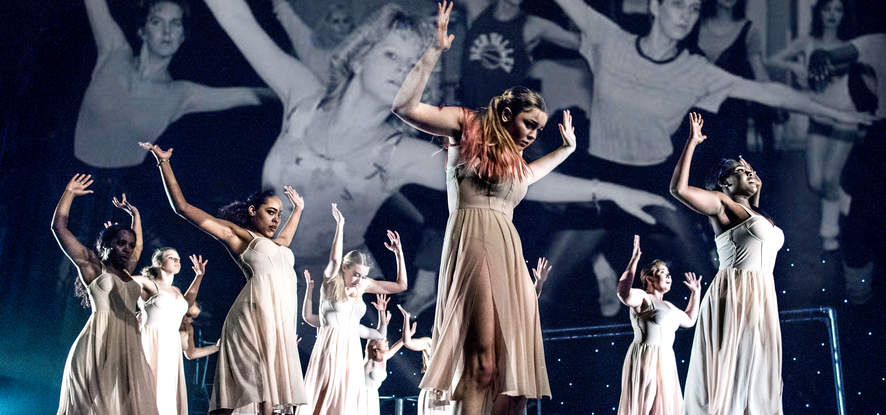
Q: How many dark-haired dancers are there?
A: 3